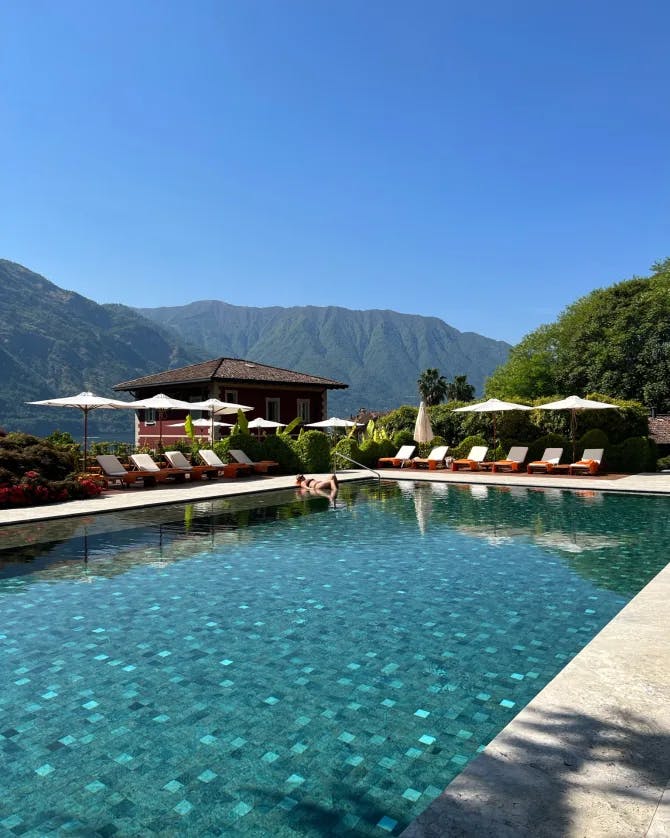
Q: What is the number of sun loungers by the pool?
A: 11